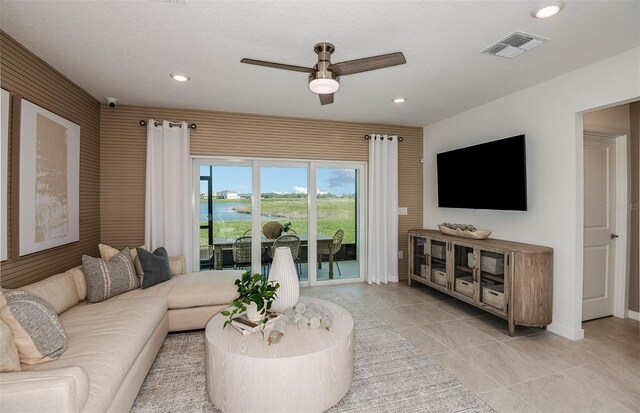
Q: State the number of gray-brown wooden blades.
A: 3